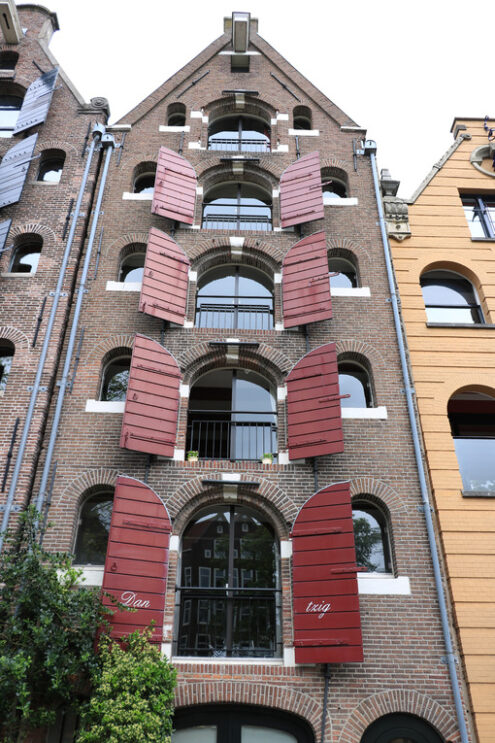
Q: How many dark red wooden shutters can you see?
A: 8